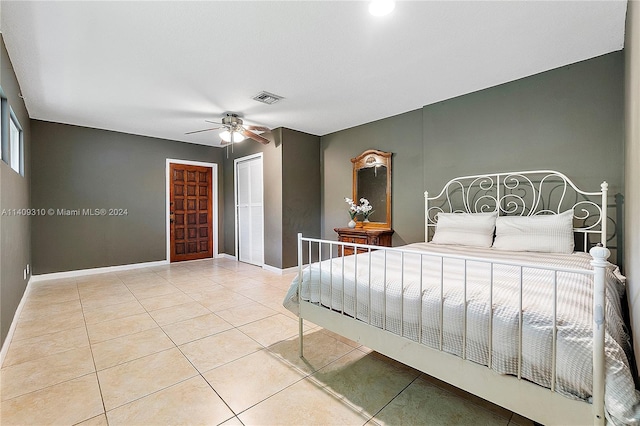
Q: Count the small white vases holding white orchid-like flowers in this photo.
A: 1